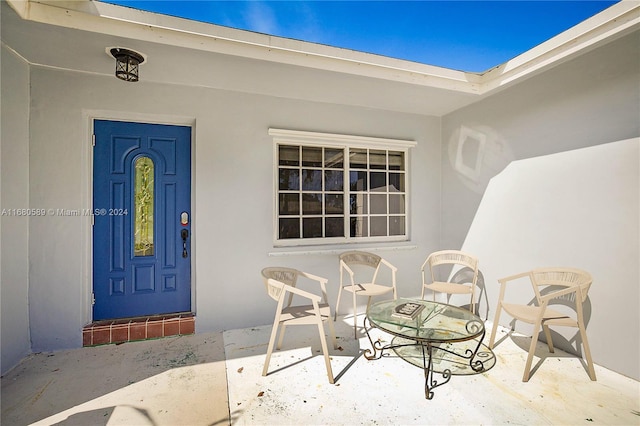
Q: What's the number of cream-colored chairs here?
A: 4